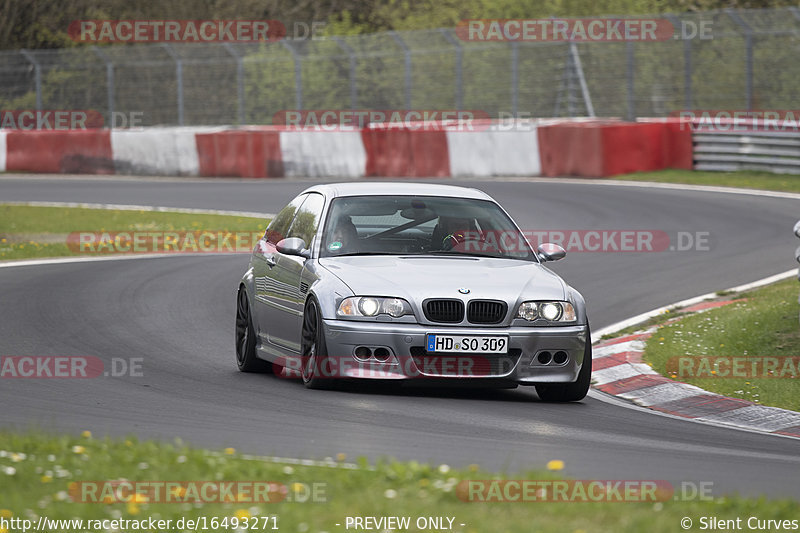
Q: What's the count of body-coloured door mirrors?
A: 2